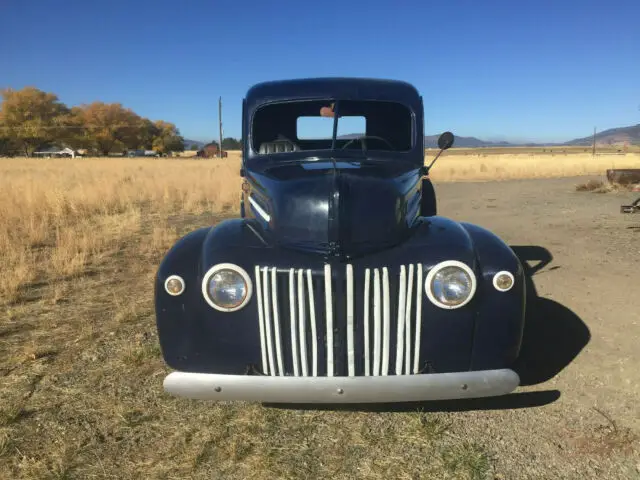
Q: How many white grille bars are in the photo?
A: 14